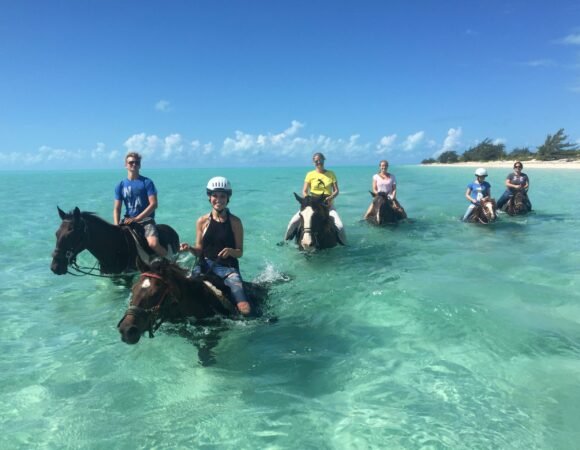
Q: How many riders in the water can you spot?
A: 6